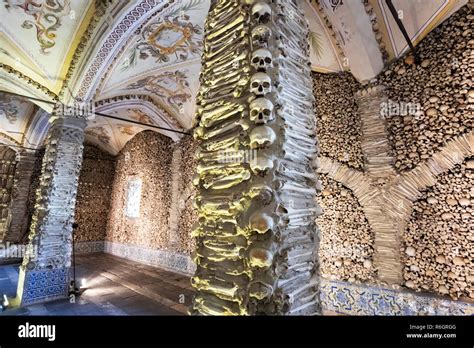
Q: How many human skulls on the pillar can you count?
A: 11